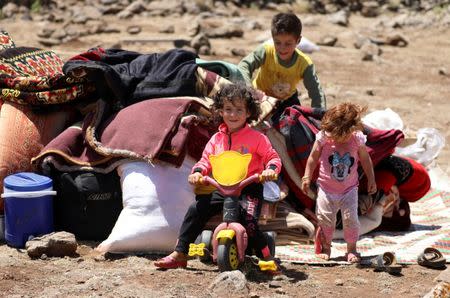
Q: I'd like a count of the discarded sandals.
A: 2